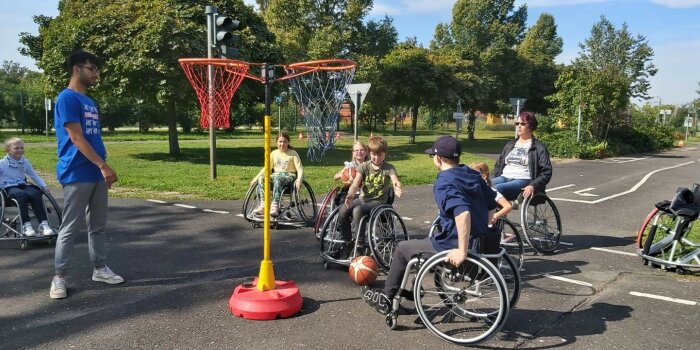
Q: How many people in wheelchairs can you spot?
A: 7